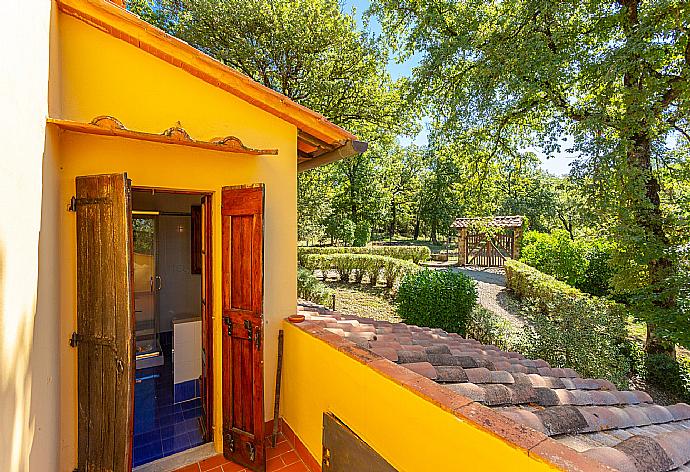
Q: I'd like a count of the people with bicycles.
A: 0